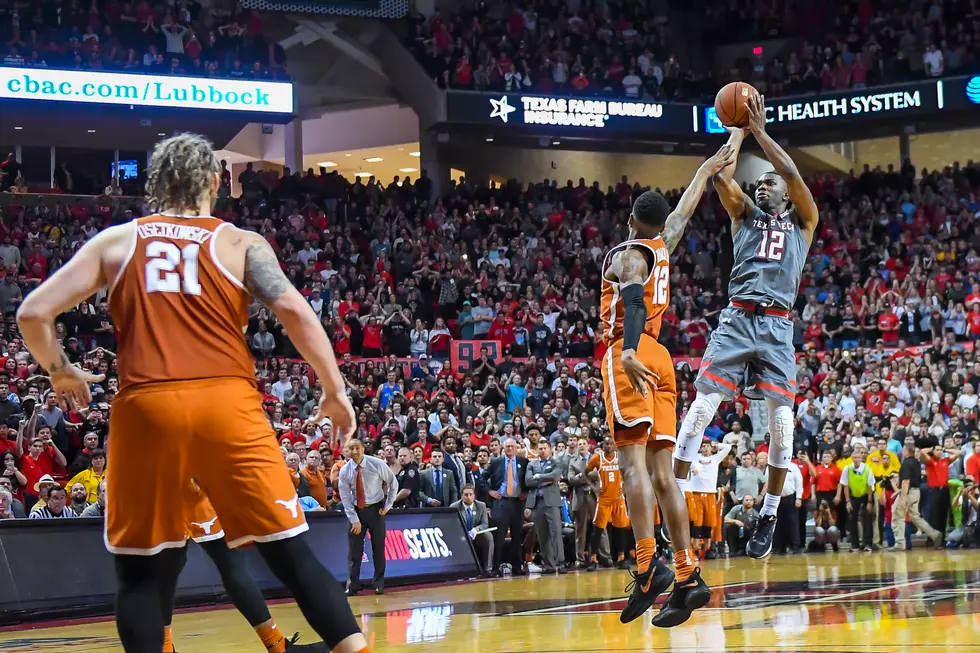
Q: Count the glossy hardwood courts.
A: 1